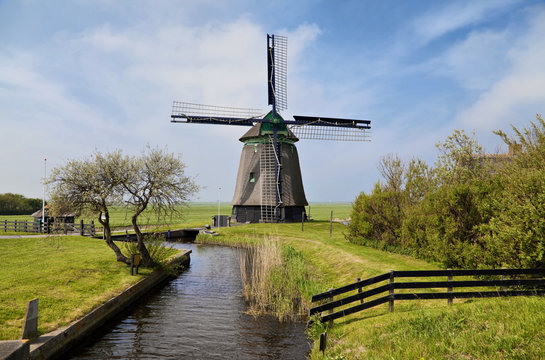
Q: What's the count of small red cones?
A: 0